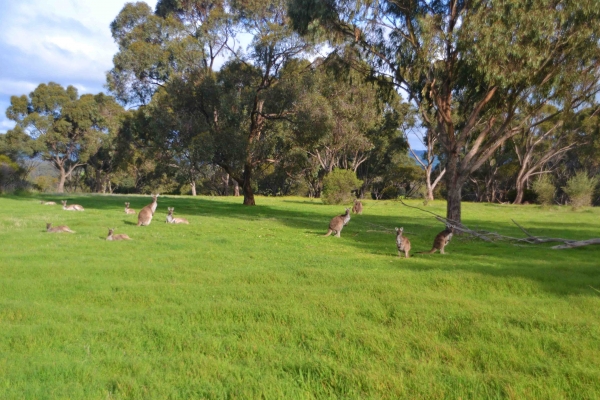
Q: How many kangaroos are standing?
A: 5